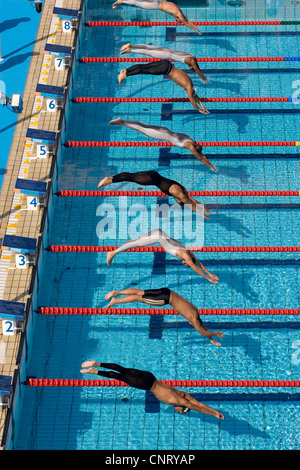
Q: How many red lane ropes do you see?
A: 8